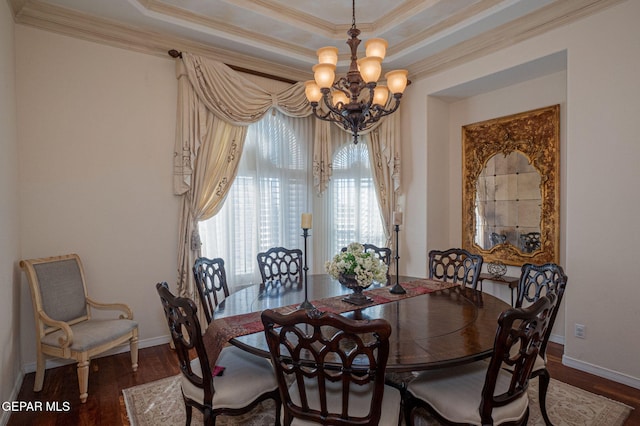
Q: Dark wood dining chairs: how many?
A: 8